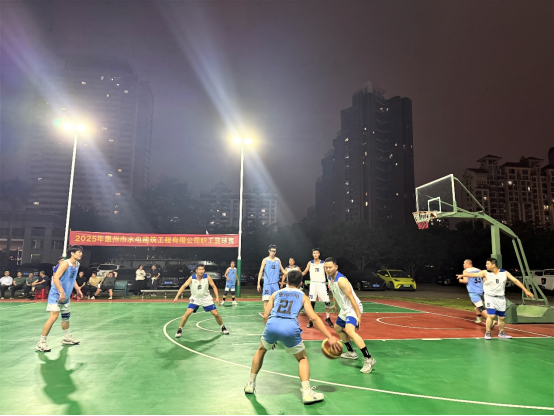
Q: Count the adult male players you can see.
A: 10